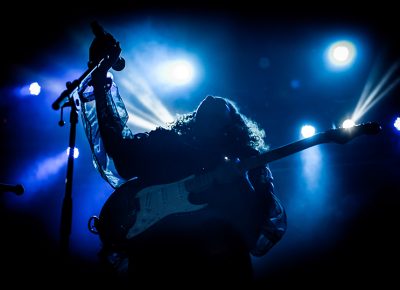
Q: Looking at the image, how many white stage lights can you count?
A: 7